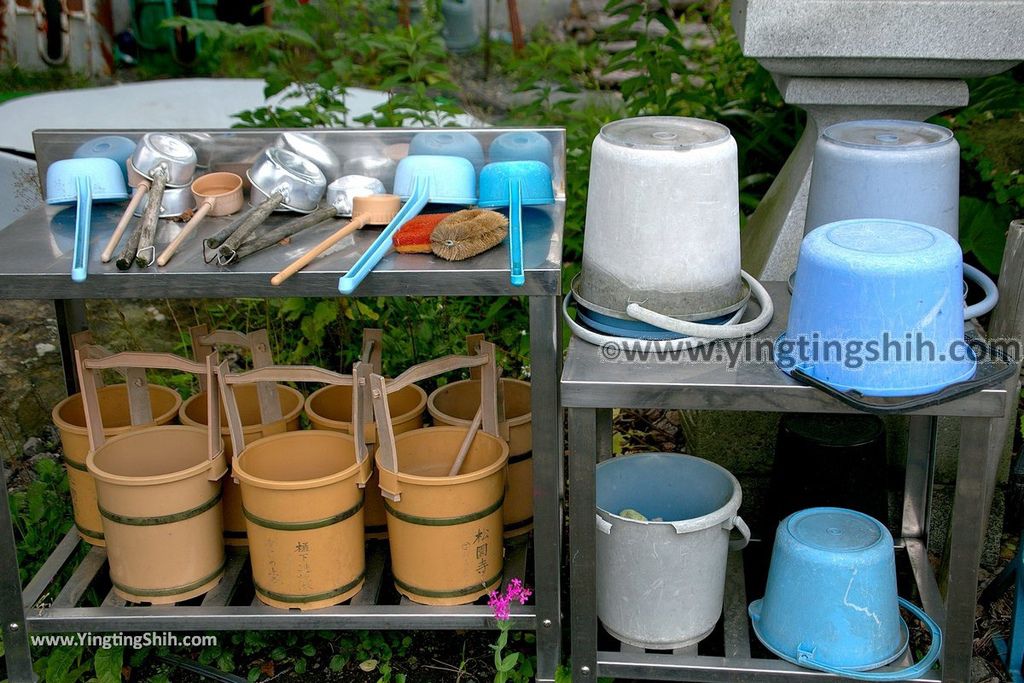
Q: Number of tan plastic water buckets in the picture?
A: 7